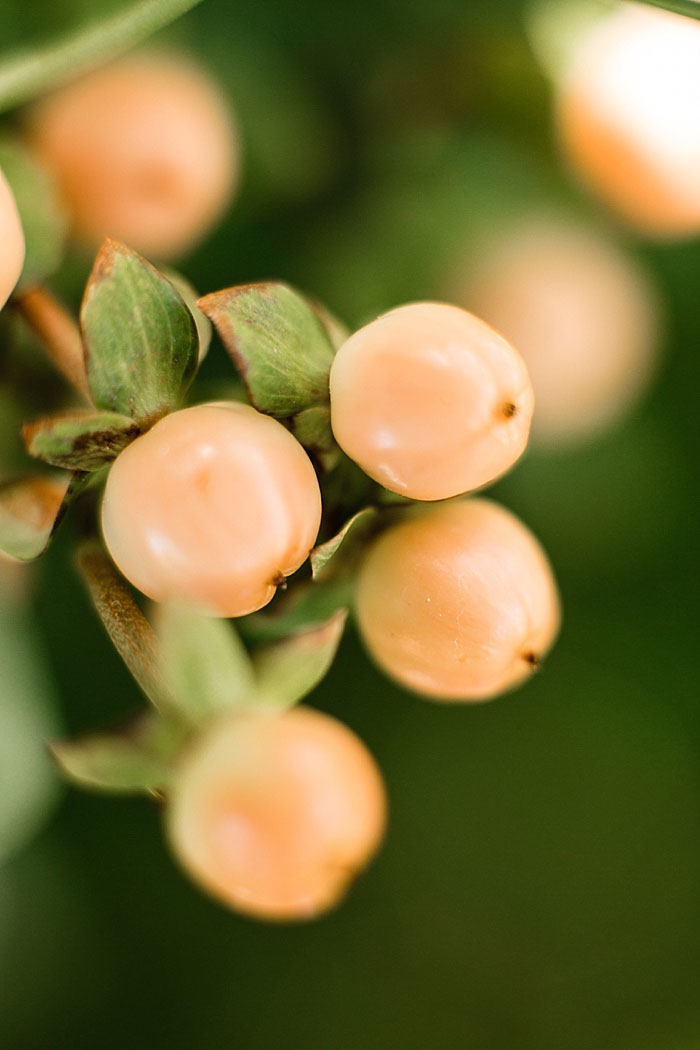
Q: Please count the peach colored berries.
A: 8